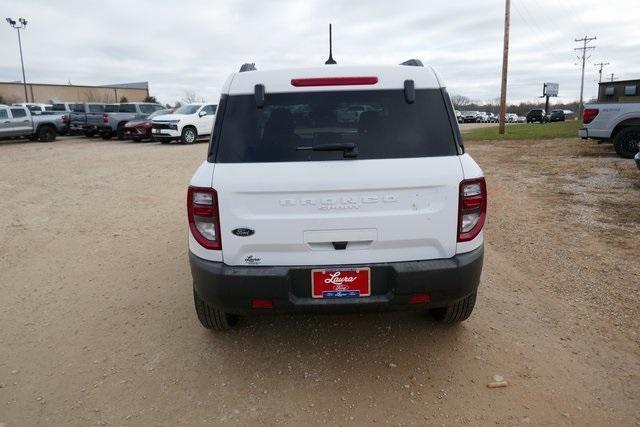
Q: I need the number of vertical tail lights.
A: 2